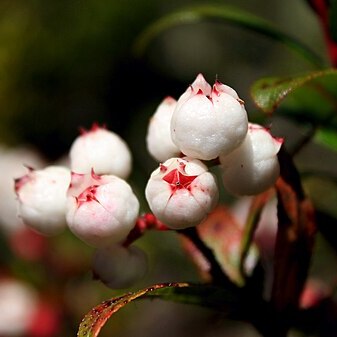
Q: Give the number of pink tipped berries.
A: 7